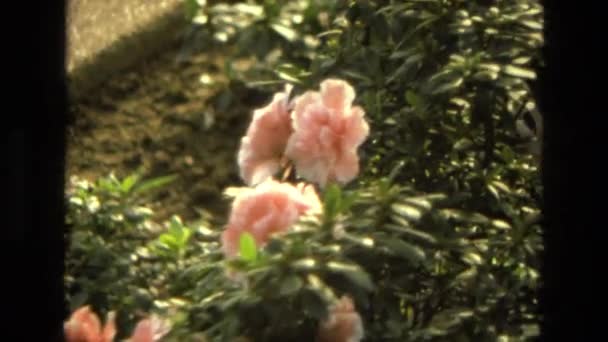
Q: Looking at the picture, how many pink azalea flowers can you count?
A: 6